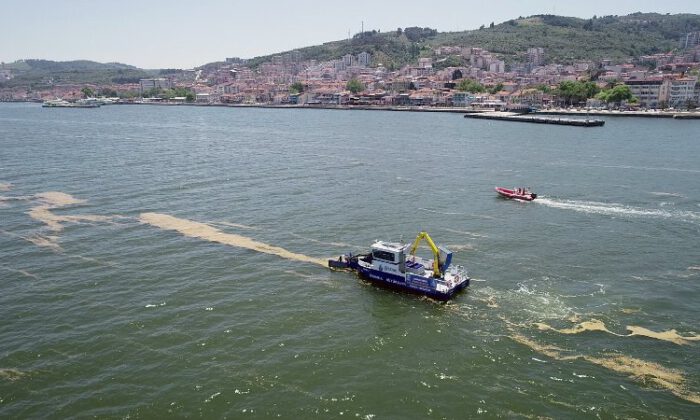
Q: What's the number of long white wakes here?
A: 1